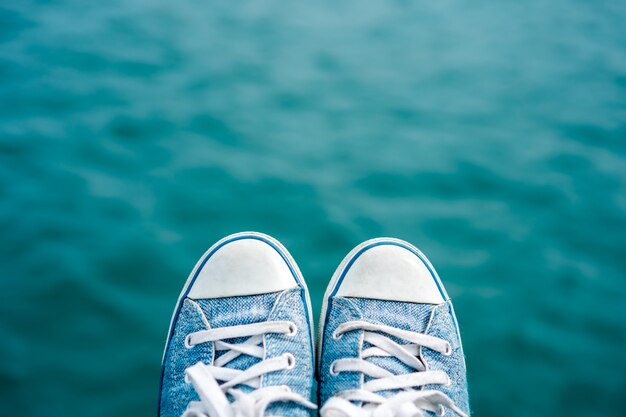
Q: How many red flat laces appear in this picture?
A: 0